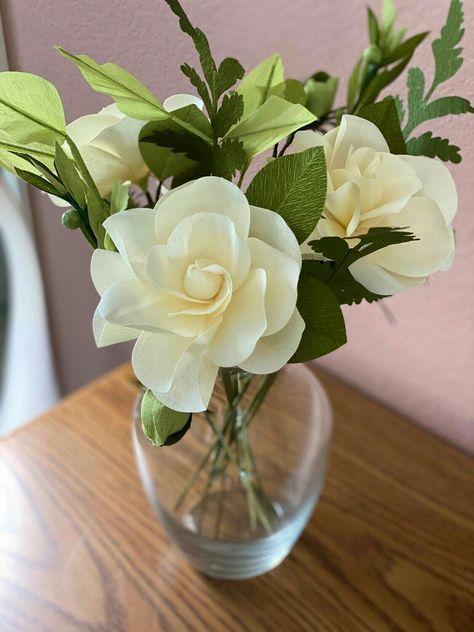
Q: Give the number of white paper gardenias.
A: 3